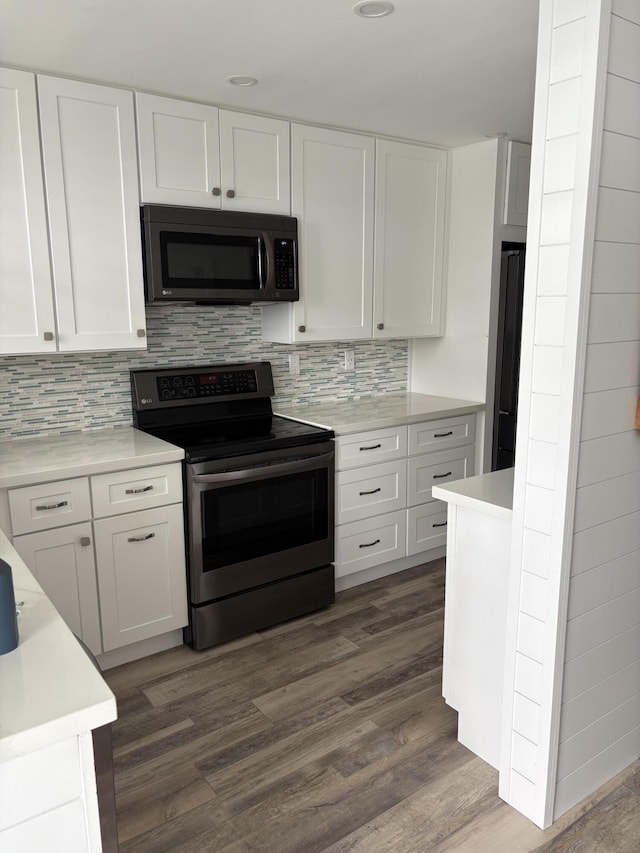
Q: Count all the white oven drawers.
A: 0